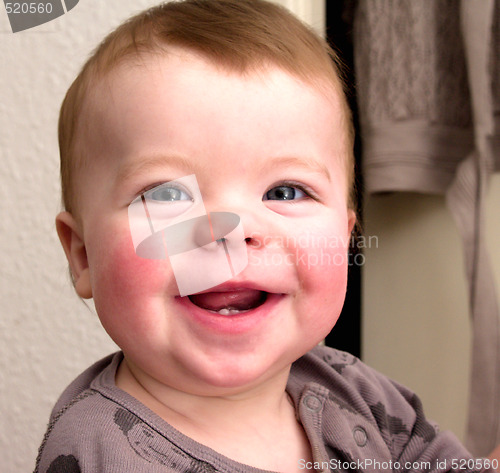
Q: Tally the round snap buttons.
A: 2